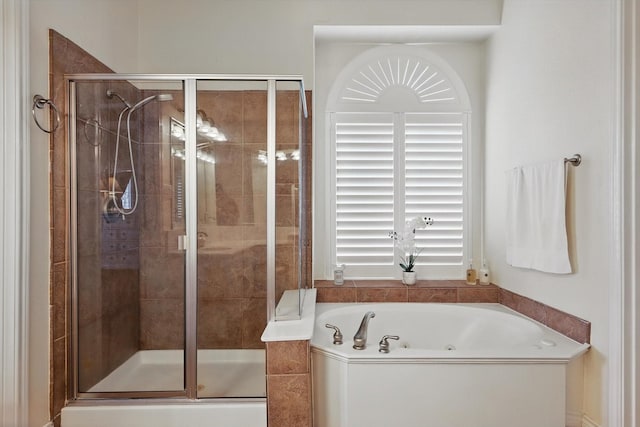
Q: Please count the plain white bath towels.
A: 1